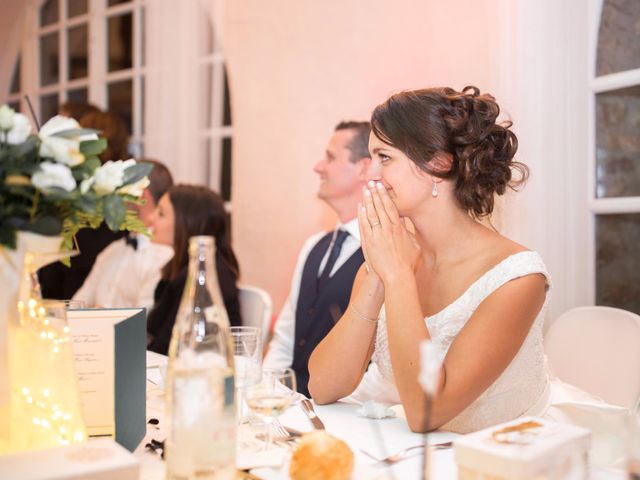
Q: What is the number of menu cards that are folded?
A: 1